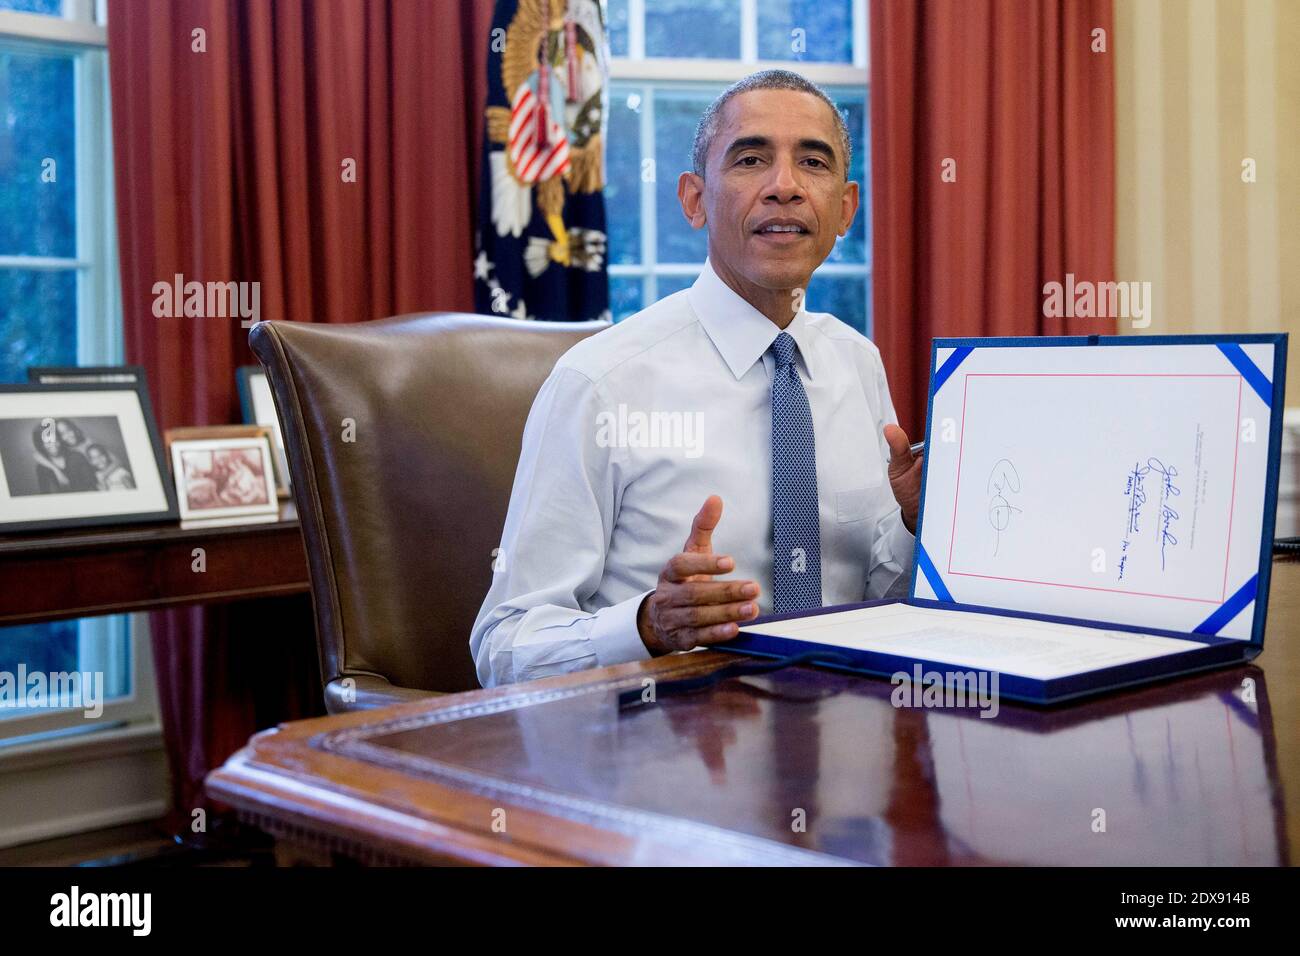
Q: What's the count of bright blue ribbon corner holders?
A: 4